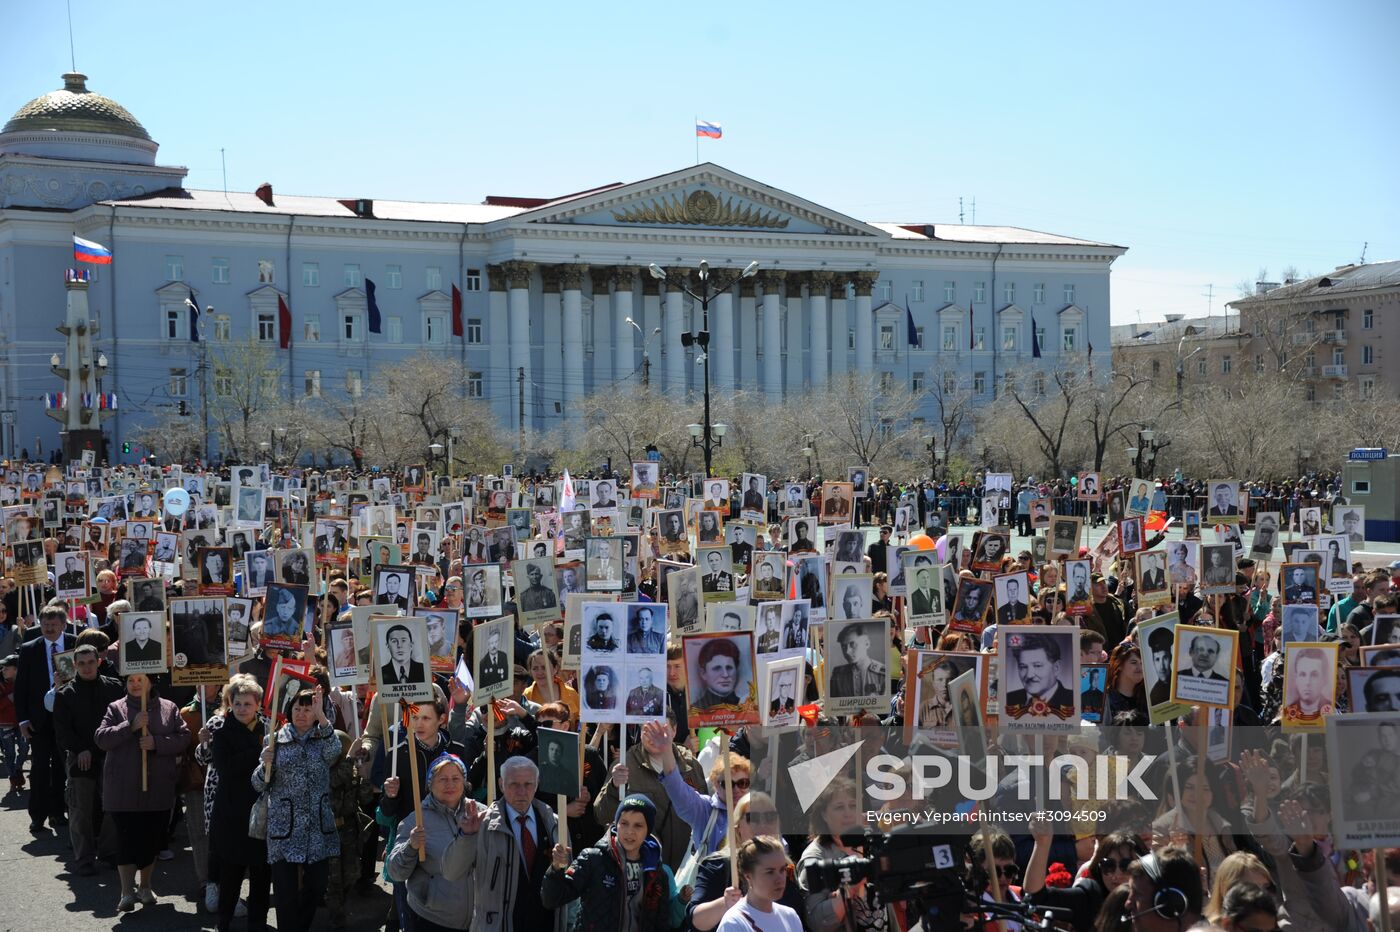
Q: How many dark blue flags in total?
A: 4